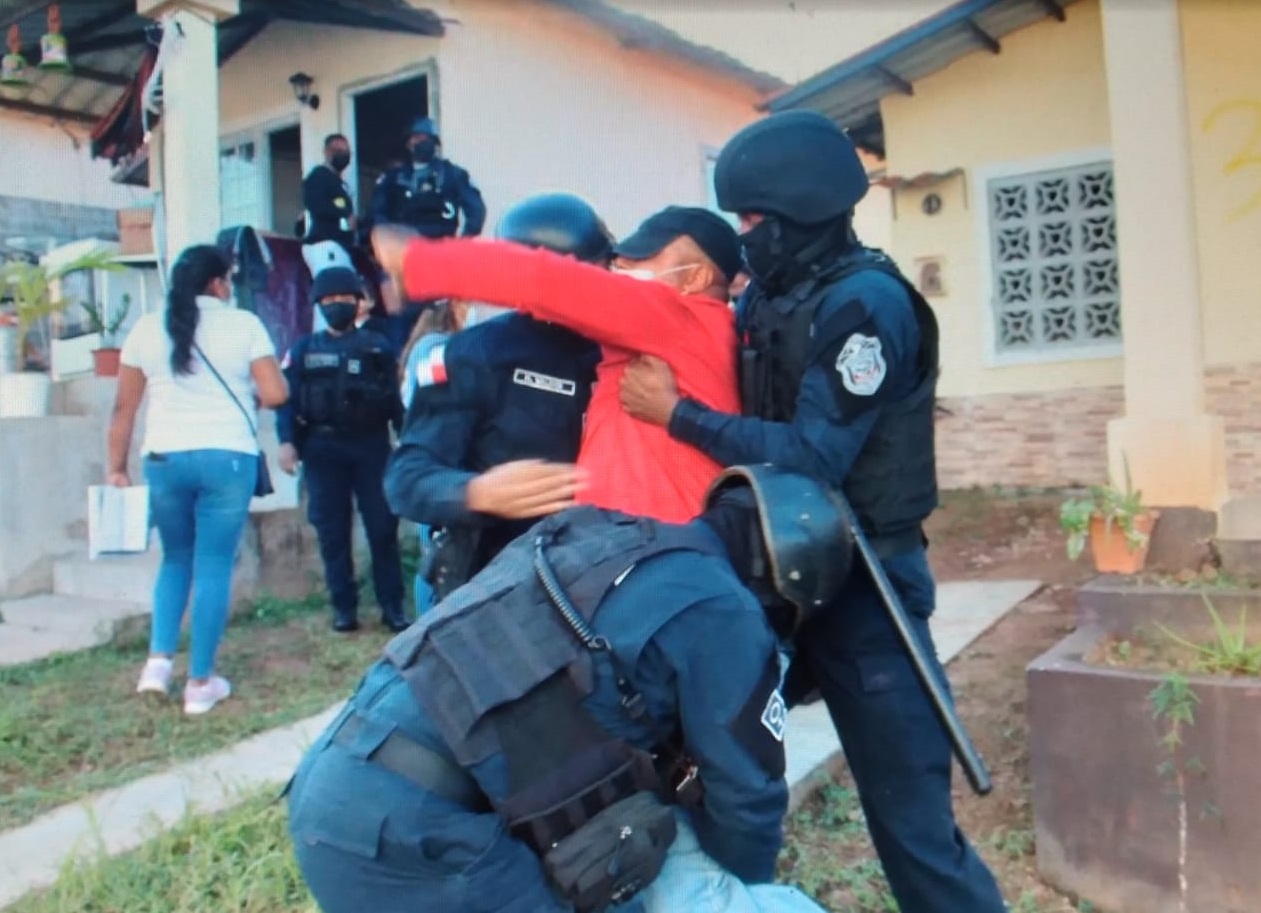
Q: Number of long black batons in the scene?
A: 1